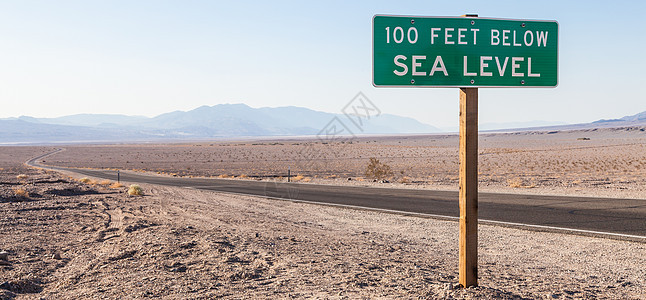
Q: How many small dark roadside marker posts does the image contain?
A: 2